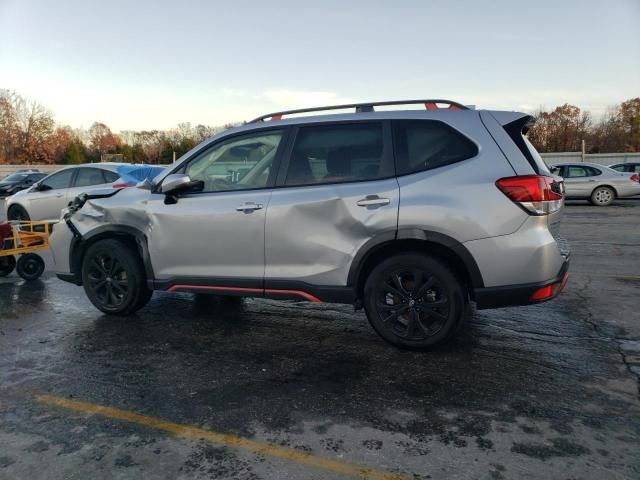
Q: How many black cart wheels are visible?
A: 2